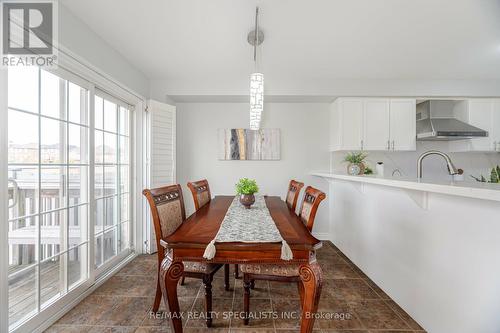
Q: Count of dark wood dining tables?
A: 1